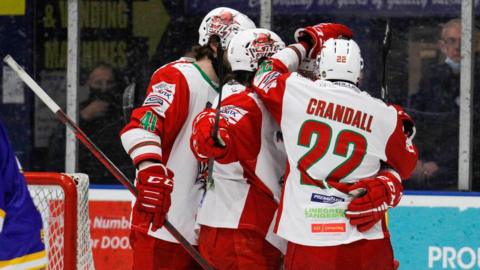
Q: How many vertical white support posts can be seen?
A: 3